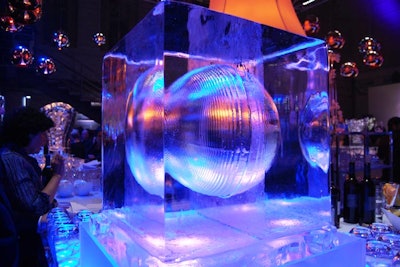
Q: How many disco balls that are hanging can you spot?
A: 12